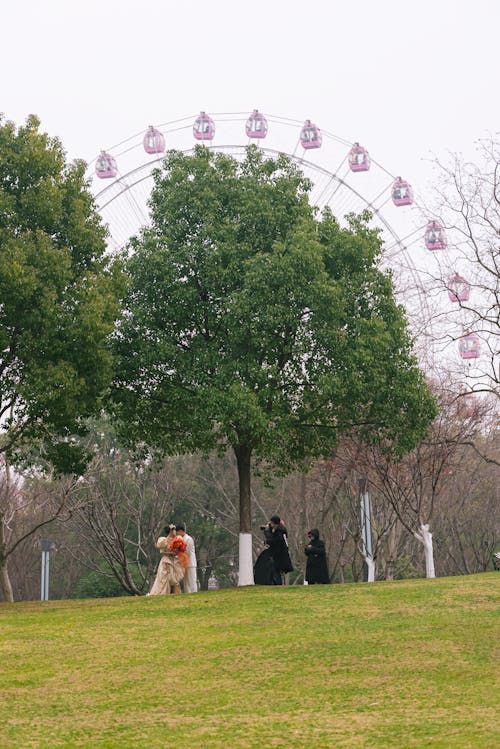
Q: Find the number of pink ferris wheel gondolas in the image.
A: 10